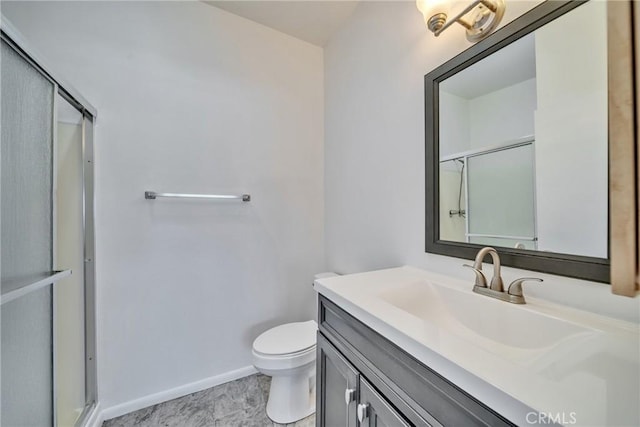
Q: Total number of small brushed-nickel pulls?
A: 2